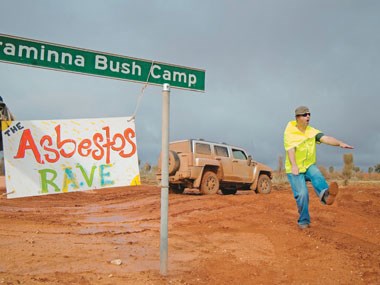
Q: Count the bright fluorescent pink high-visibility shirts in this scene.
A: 0